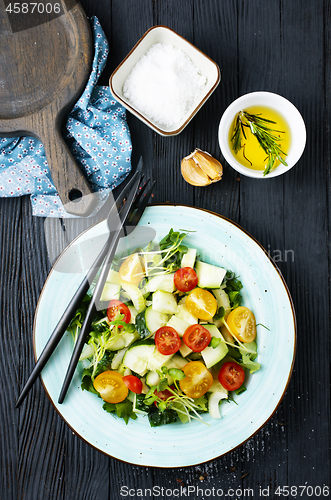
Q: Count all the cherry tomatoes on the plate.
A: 12